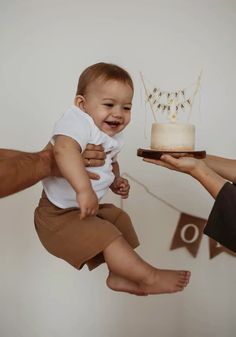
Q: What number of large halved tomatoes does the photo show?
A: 0